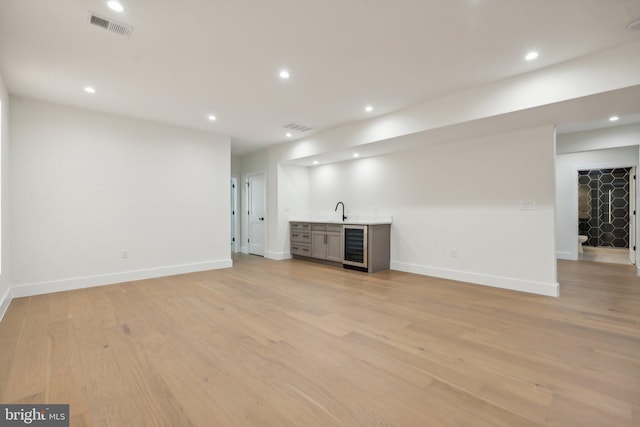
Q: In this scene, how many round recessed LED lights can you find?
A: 10